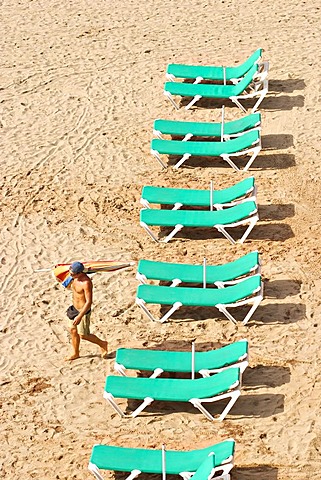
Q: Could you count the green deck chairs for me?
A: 12